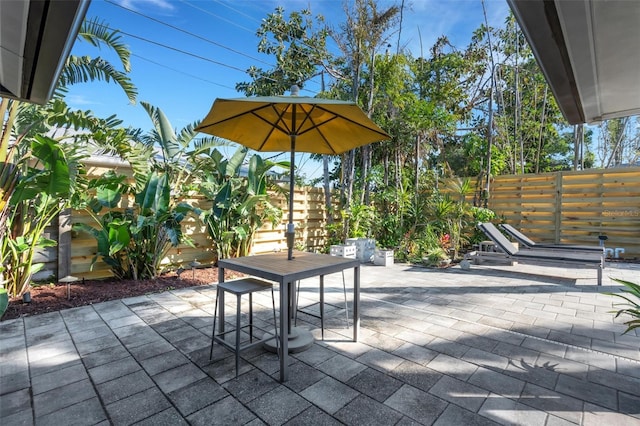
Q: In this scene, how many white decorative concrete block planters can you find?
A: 3